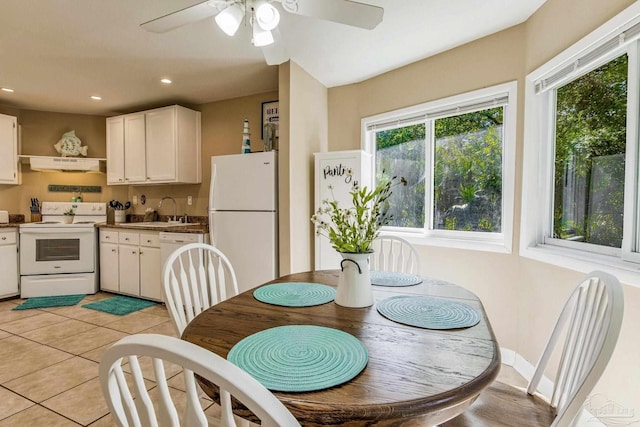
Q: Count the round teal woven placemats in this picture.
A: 4